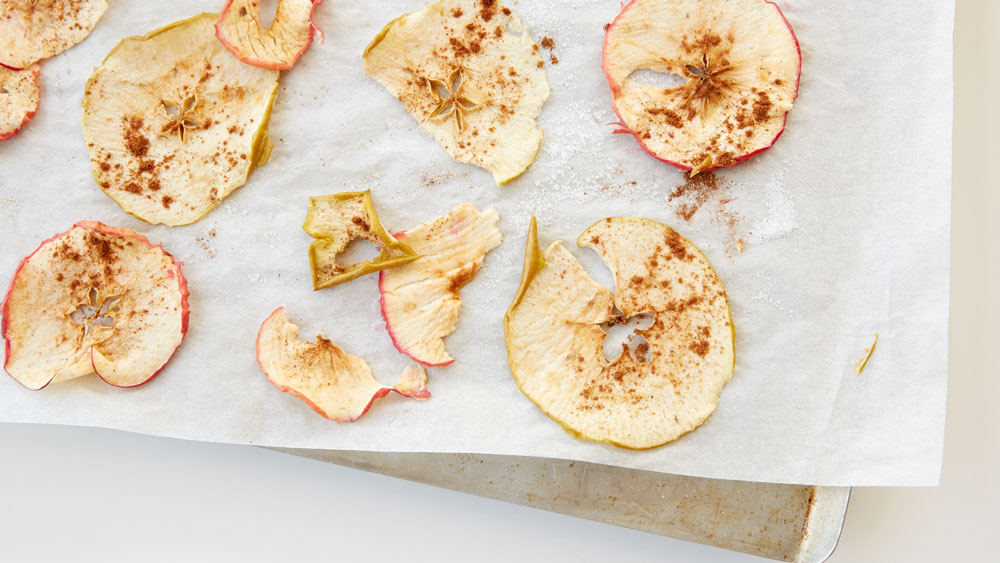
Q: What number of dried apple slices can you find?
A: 11